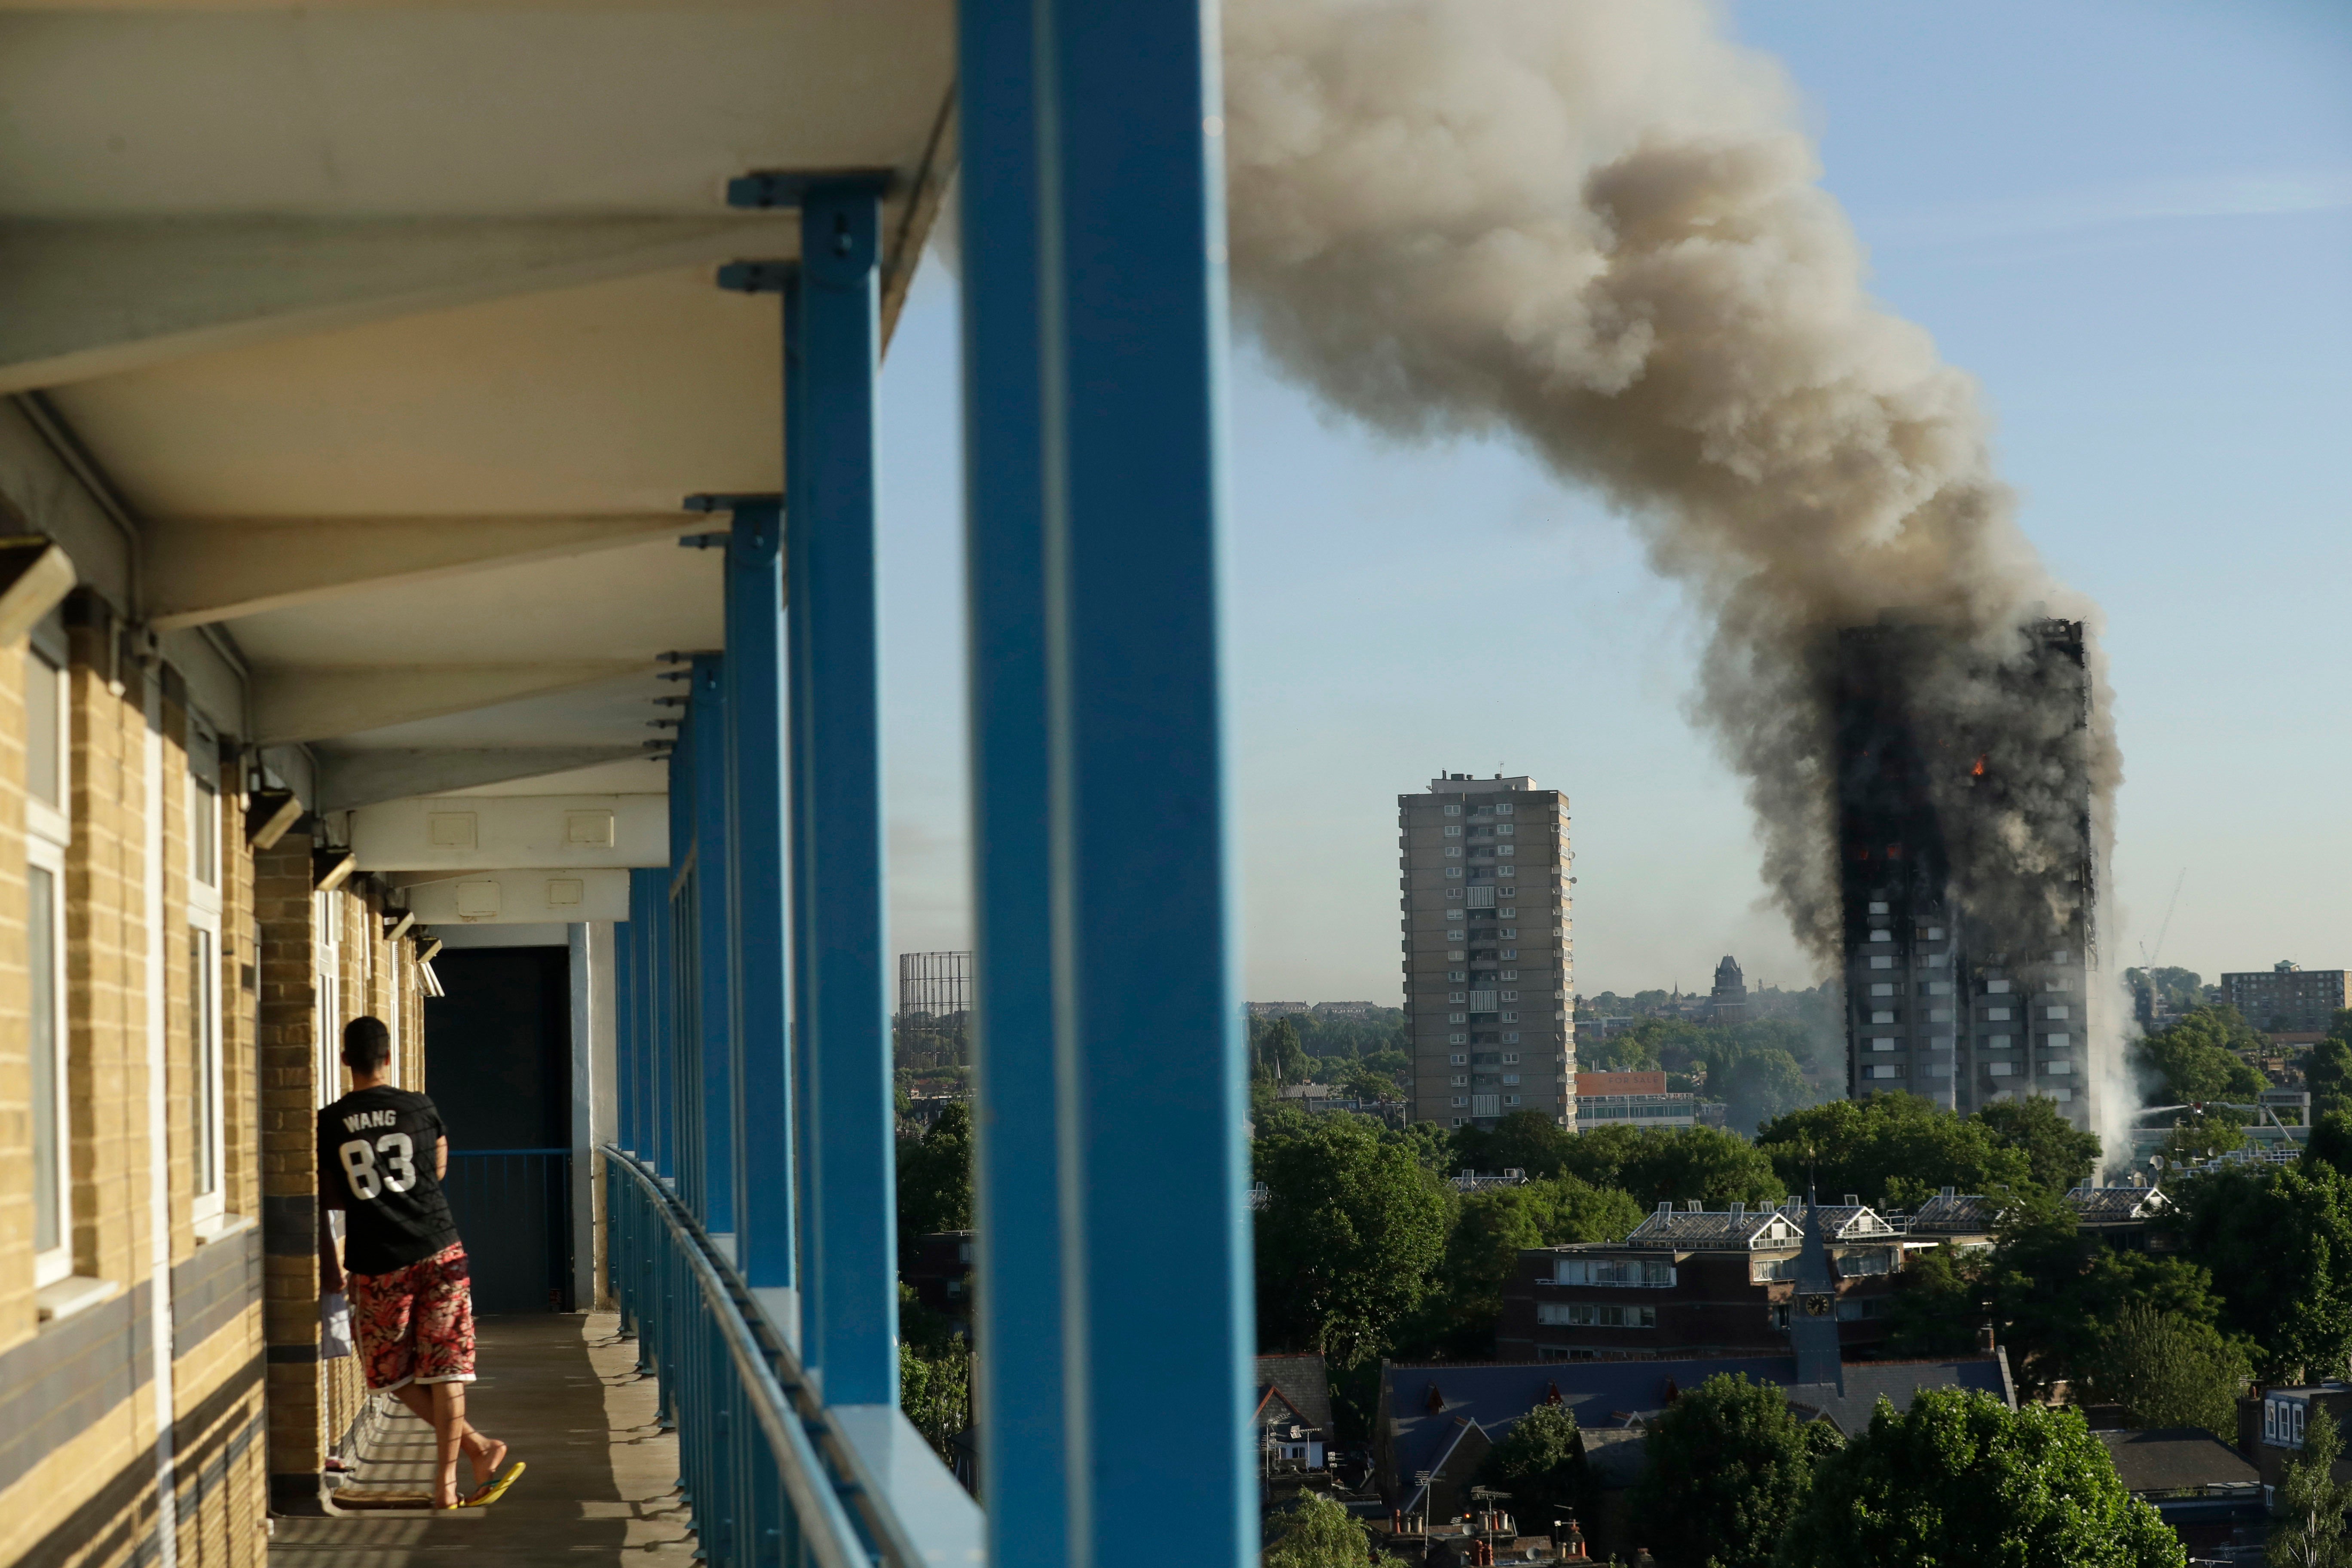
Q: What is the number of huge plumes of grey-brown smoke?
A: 1